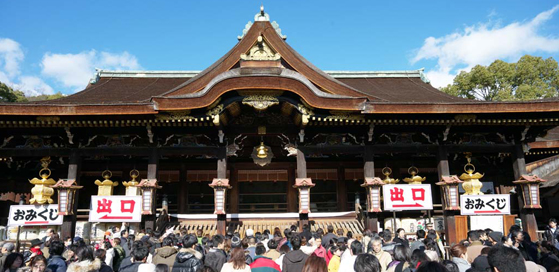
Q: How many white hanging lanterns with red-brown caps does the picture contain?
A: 7